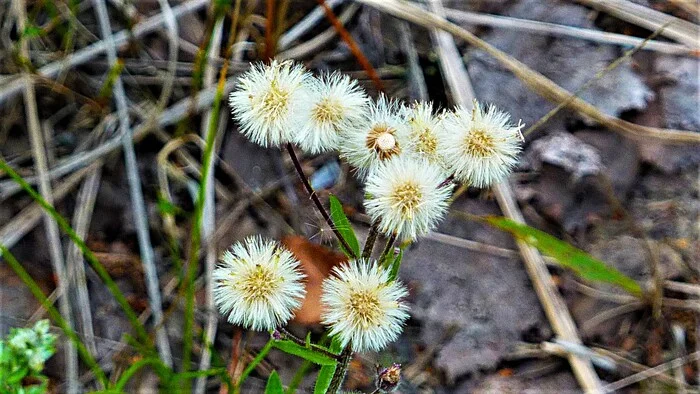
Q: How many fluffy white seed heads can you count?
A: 8